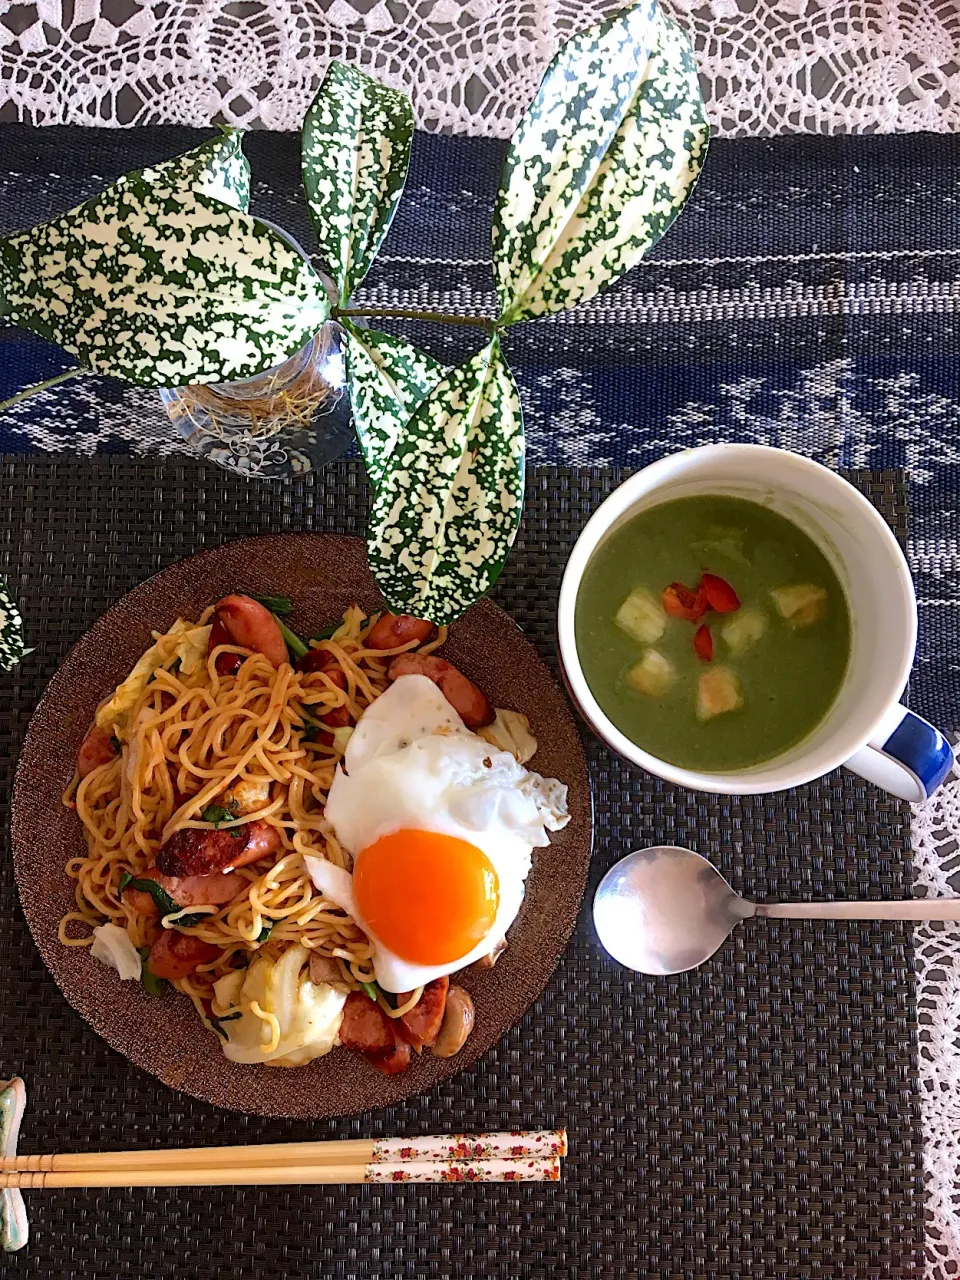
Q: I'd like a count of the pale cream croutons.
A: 5